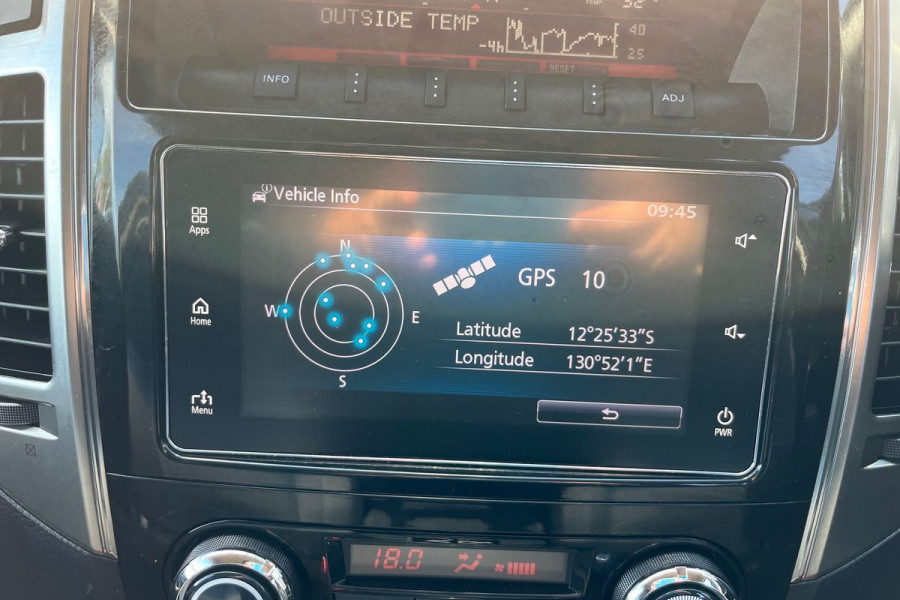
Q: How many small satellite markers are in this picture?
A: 10